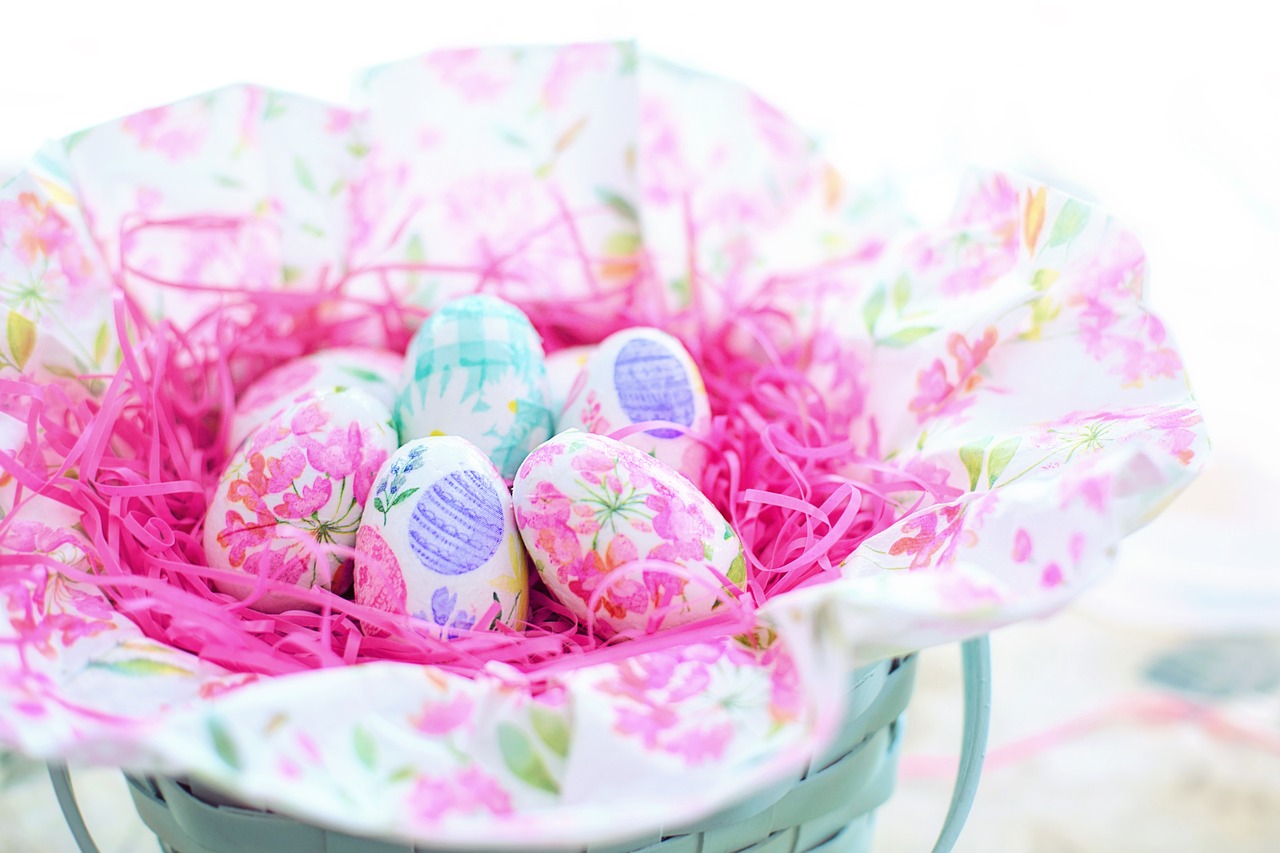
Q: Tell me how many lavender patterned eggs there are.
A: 2